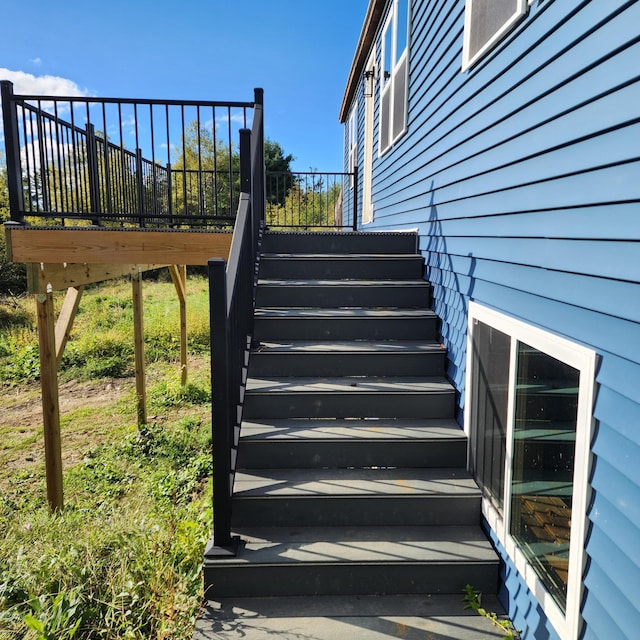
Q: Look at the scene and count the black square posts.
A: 8